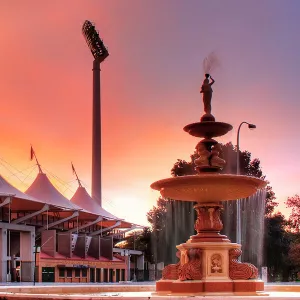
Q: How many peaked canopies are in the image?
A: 3